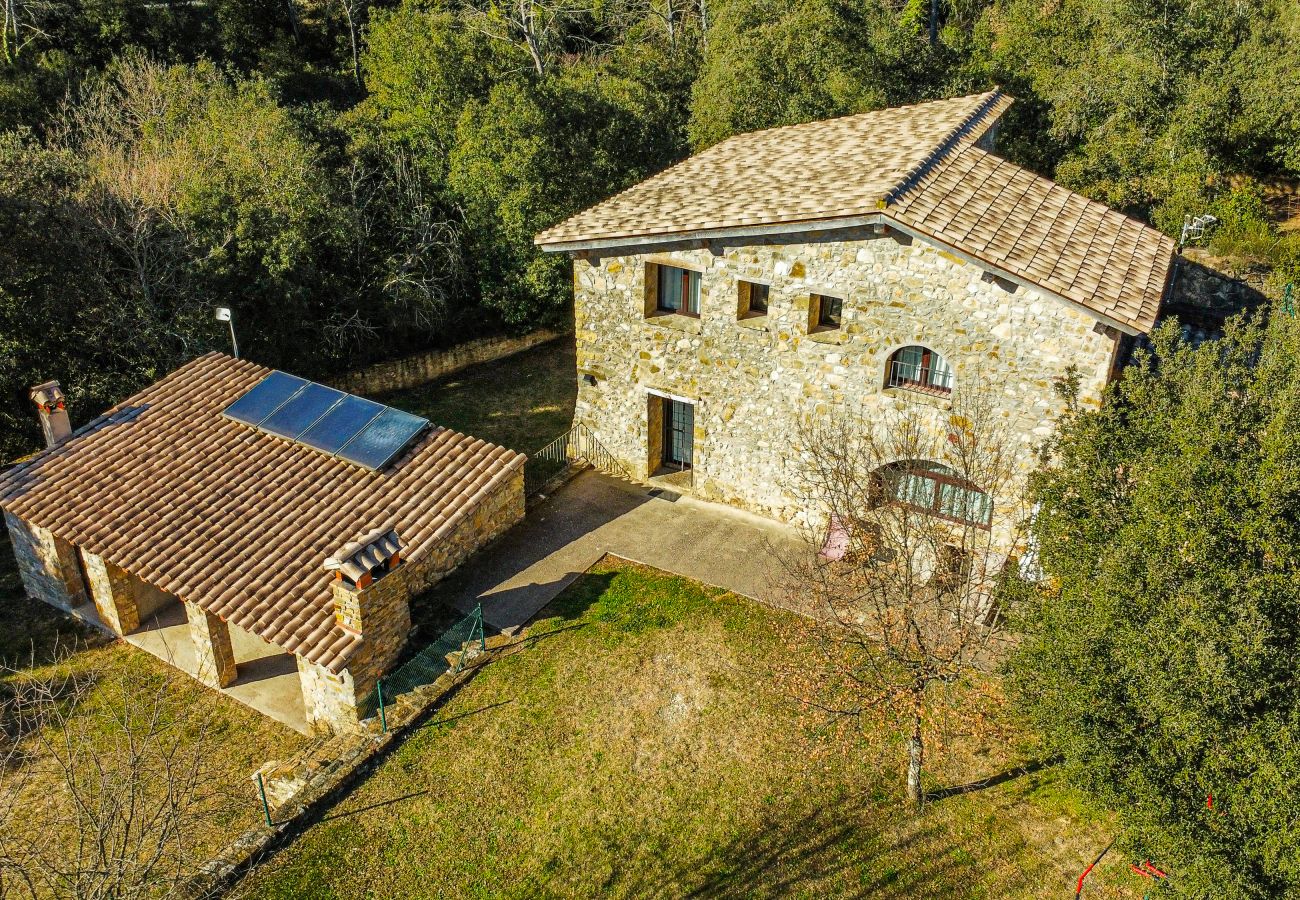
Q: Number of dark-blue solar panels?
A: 4